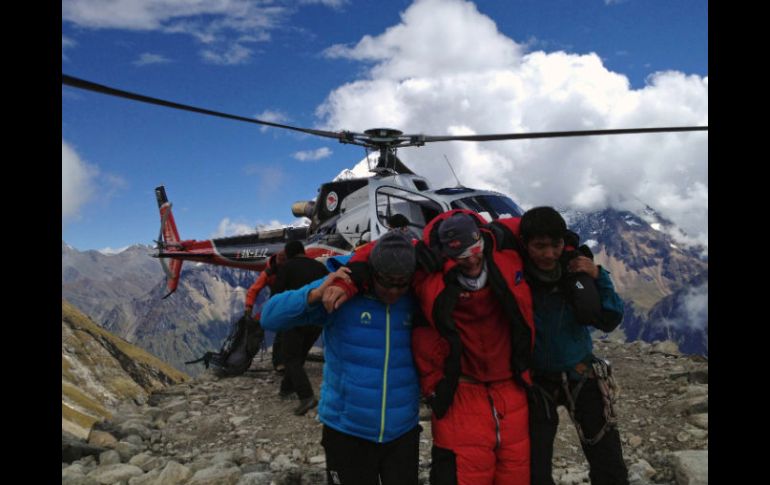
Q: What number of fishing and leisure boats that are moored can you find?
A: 0